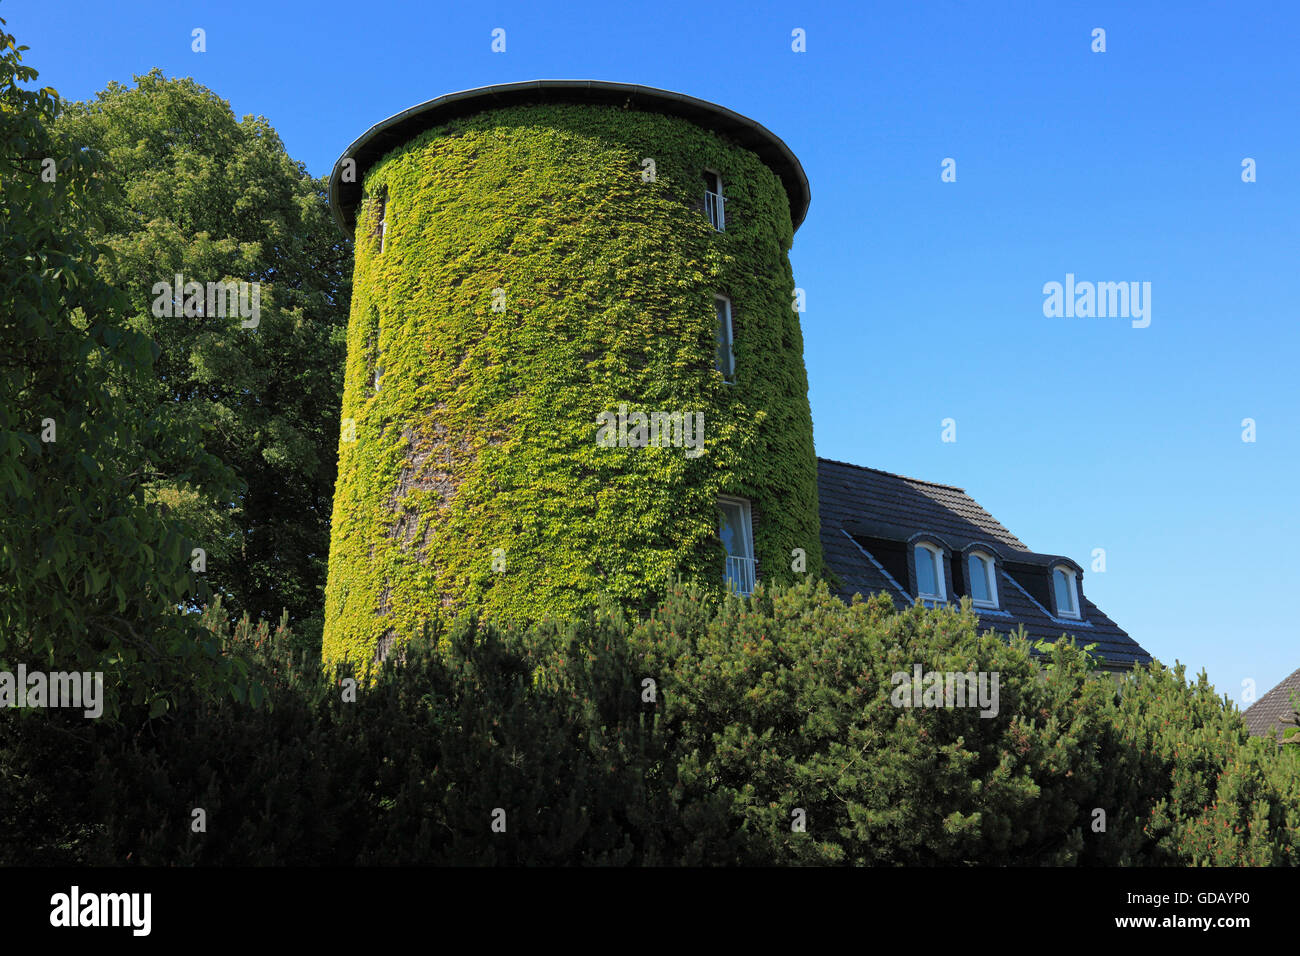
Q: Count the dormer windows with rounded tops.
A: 3